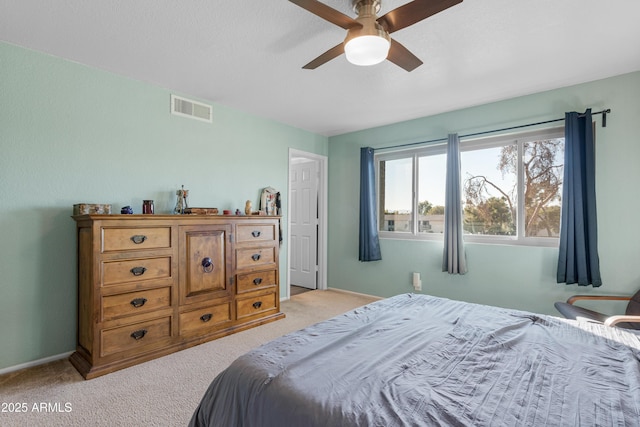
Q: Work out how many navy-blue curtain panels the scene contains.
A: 2